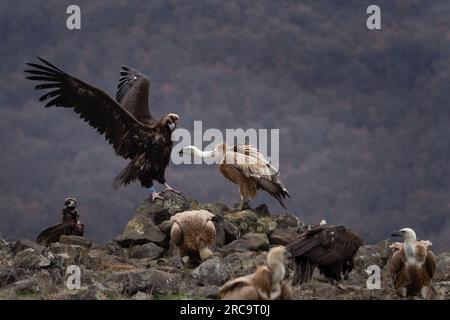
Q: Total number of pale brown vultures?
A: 4